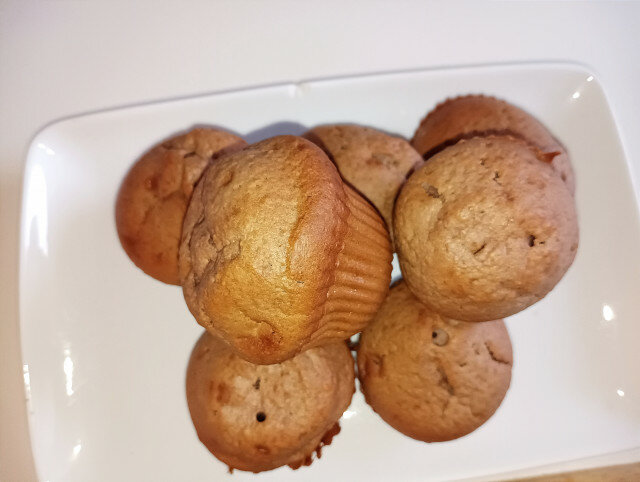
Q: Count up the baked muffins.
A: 7